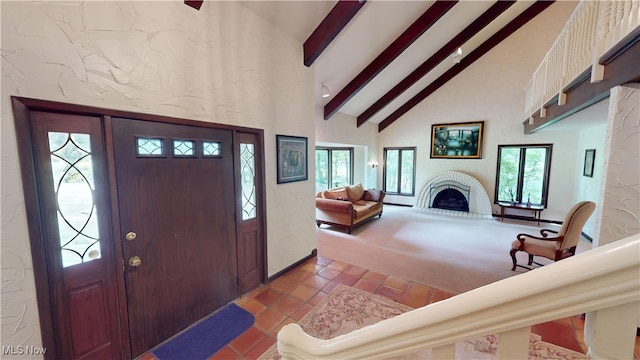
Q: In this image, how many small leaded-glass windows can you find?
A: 3